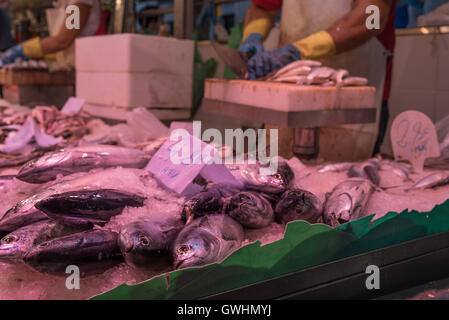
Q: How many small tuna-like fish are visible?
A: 12